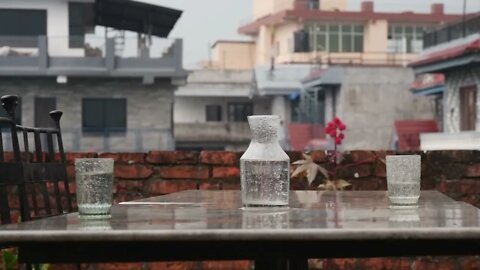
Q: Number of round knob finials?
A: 2